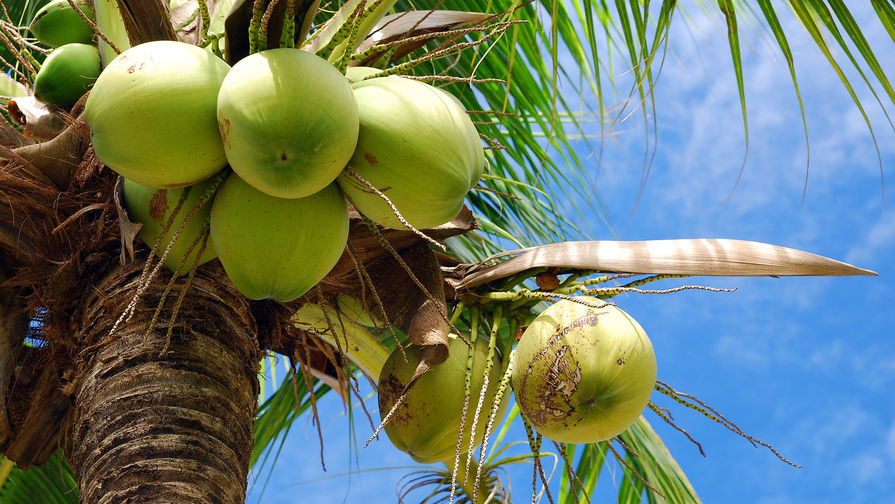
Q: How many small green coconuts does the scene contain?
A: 2